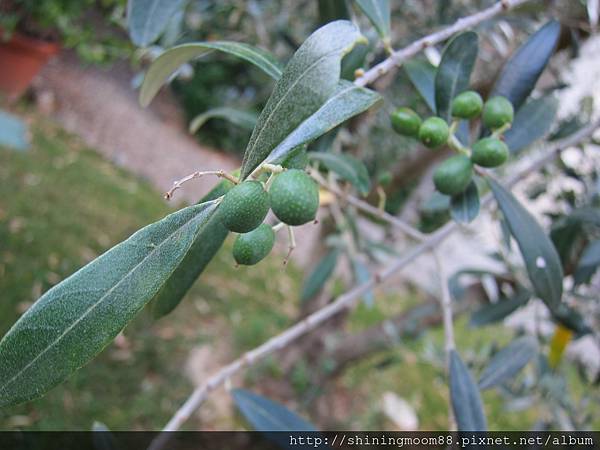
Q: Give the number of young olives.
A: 9